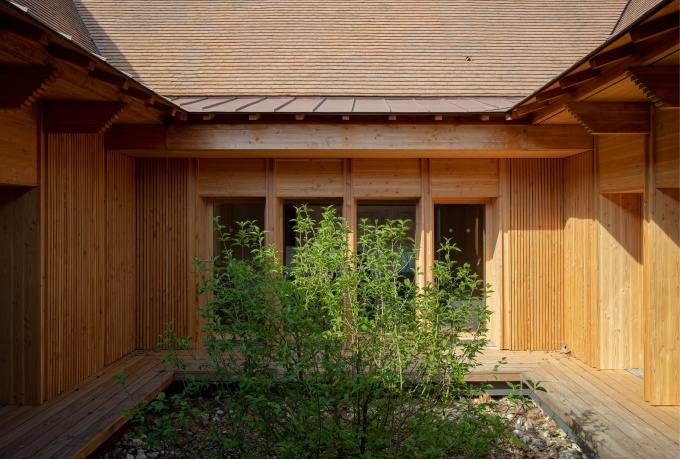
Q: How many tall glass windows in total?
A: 4